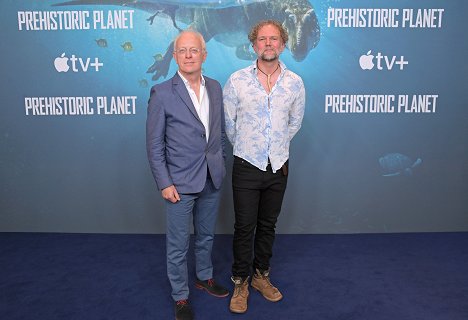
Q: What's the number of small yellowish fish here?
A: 4